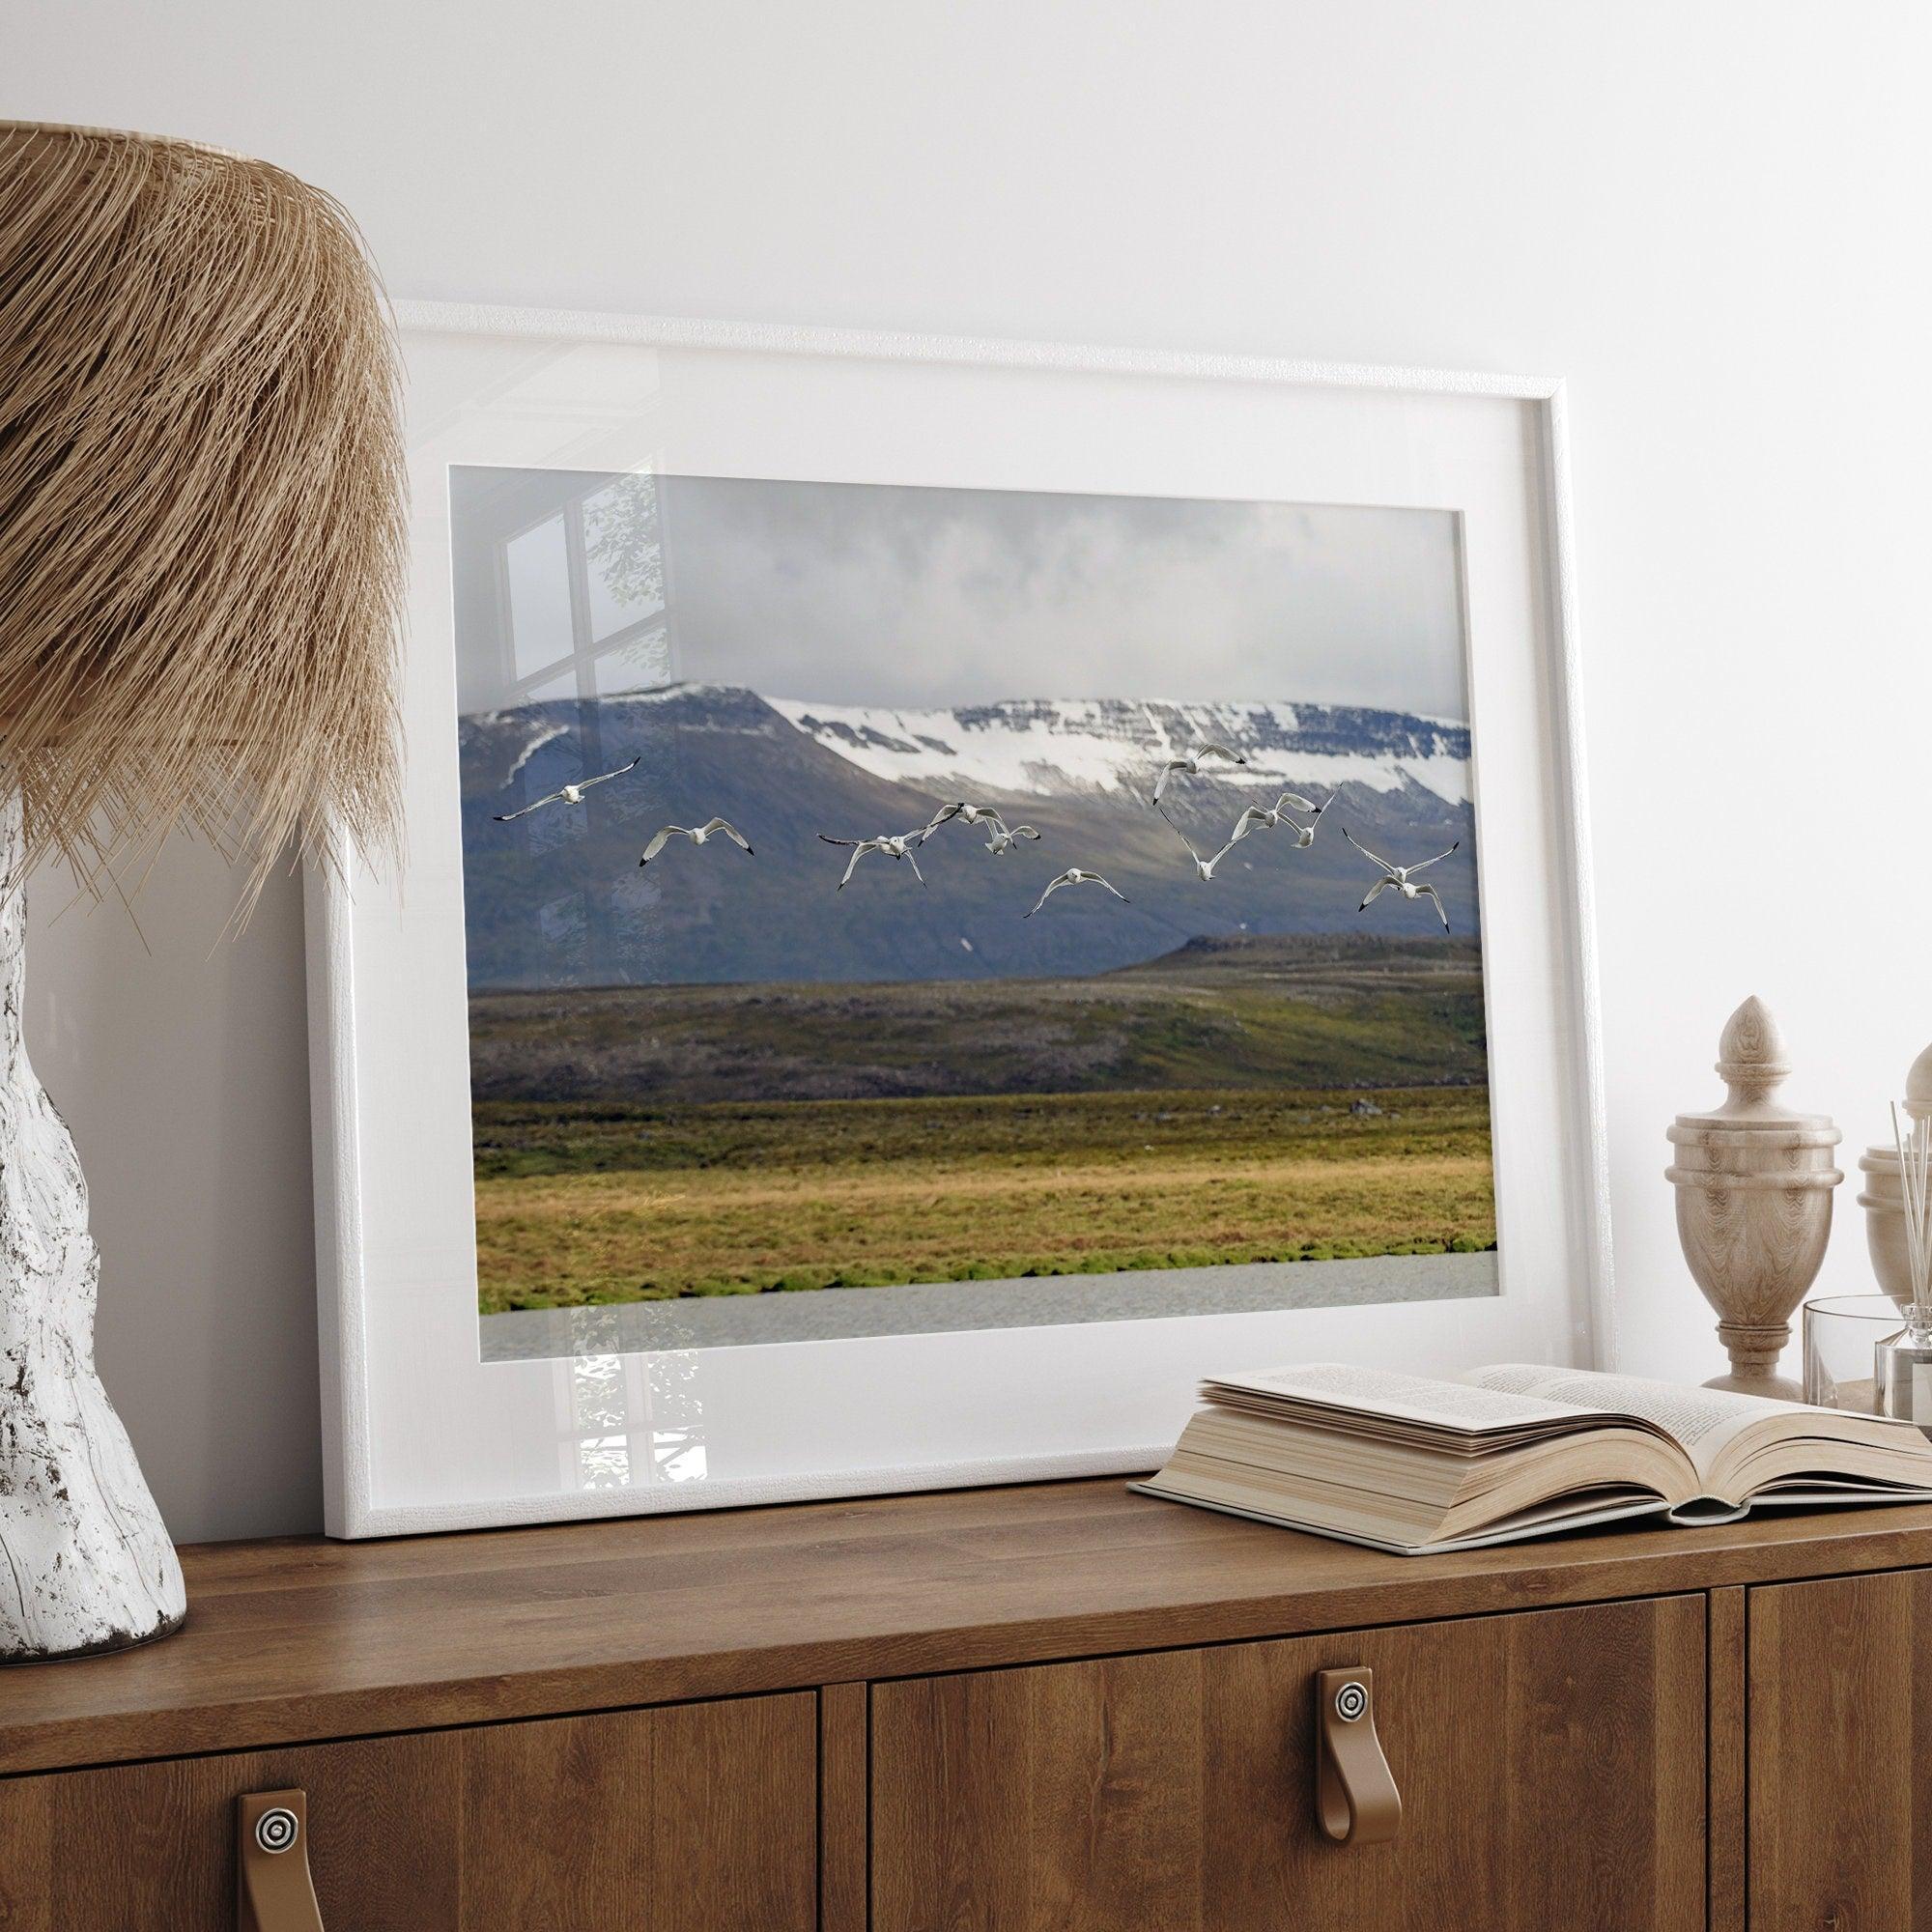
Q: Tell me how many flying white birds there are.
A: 13